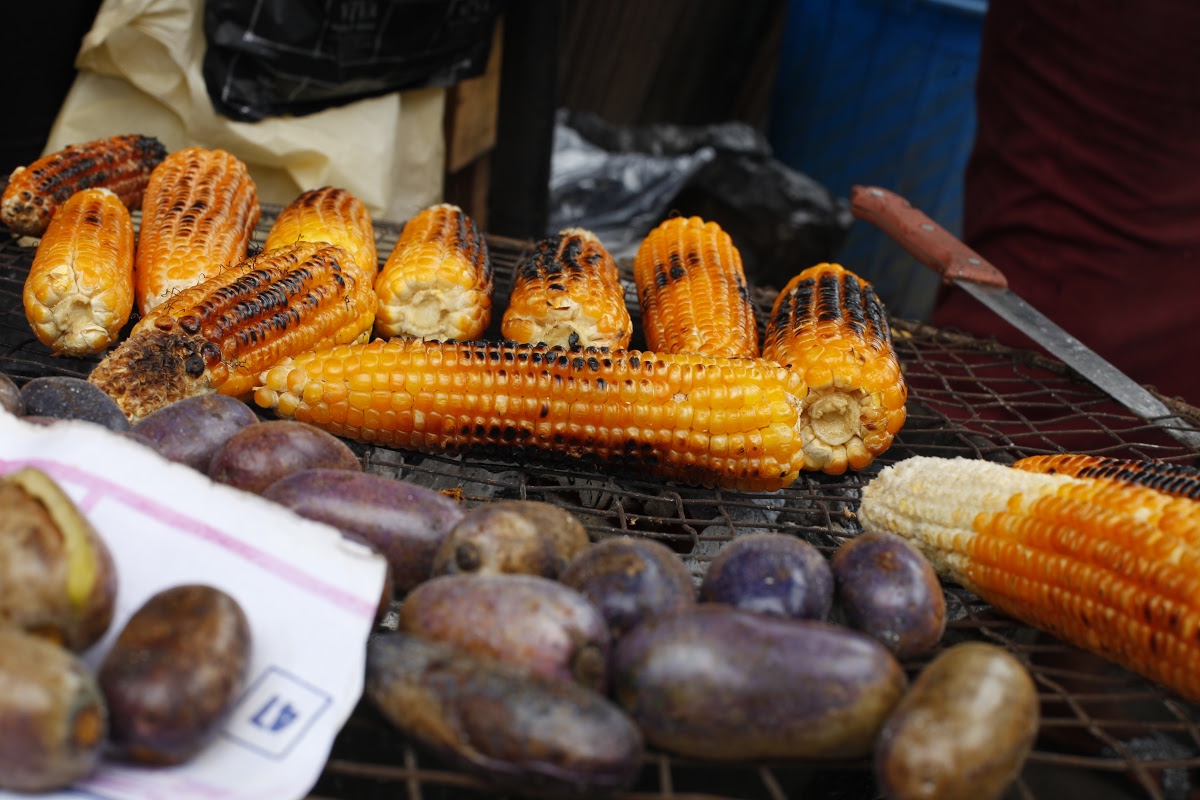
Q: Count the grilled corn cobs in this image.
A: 12